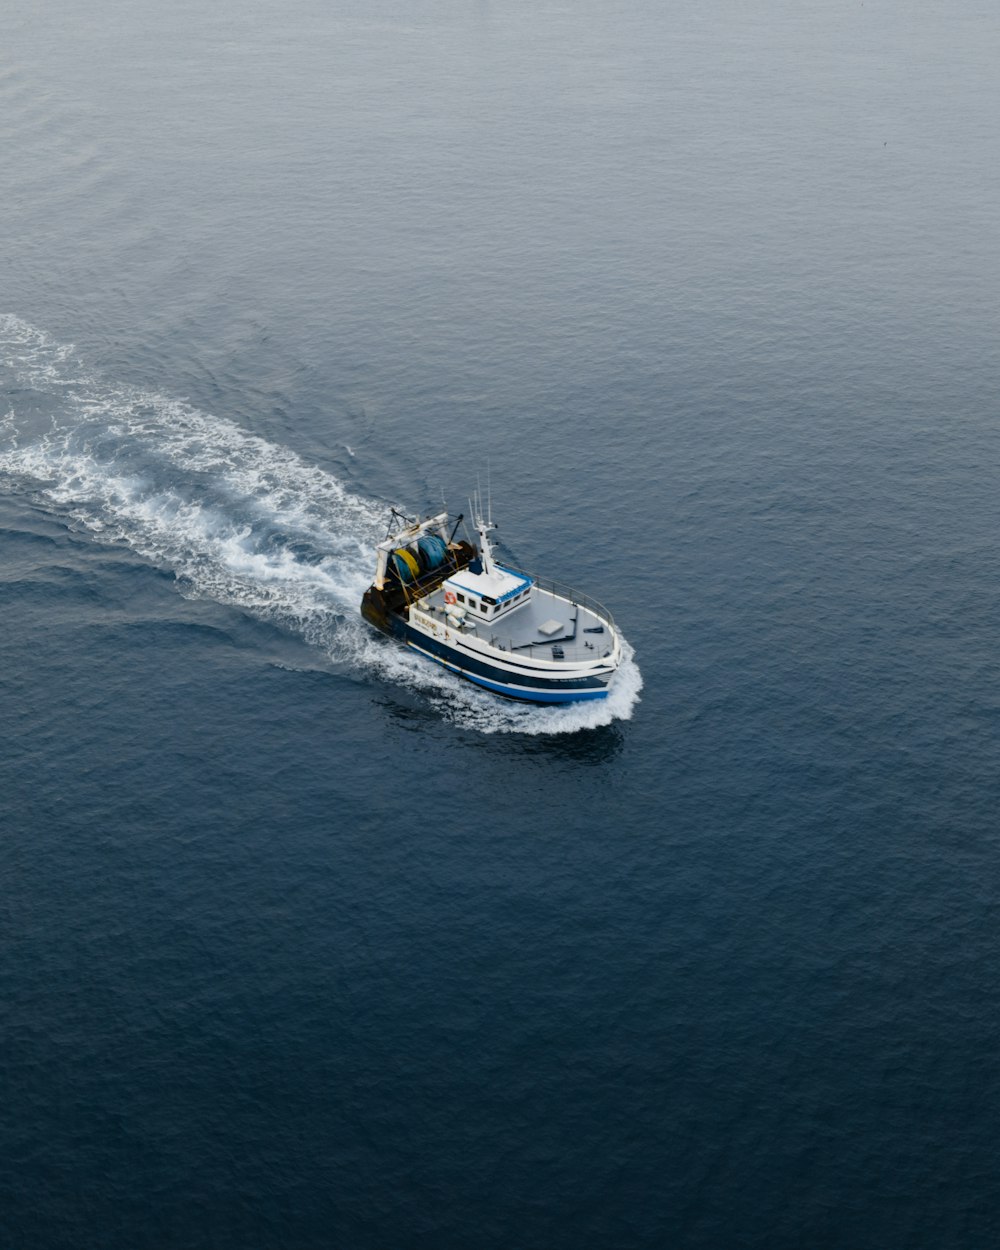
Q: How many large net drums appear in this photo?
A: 2